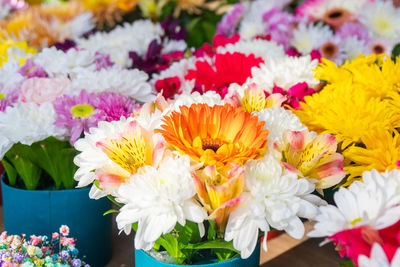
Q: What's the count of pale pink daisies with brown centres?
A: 3